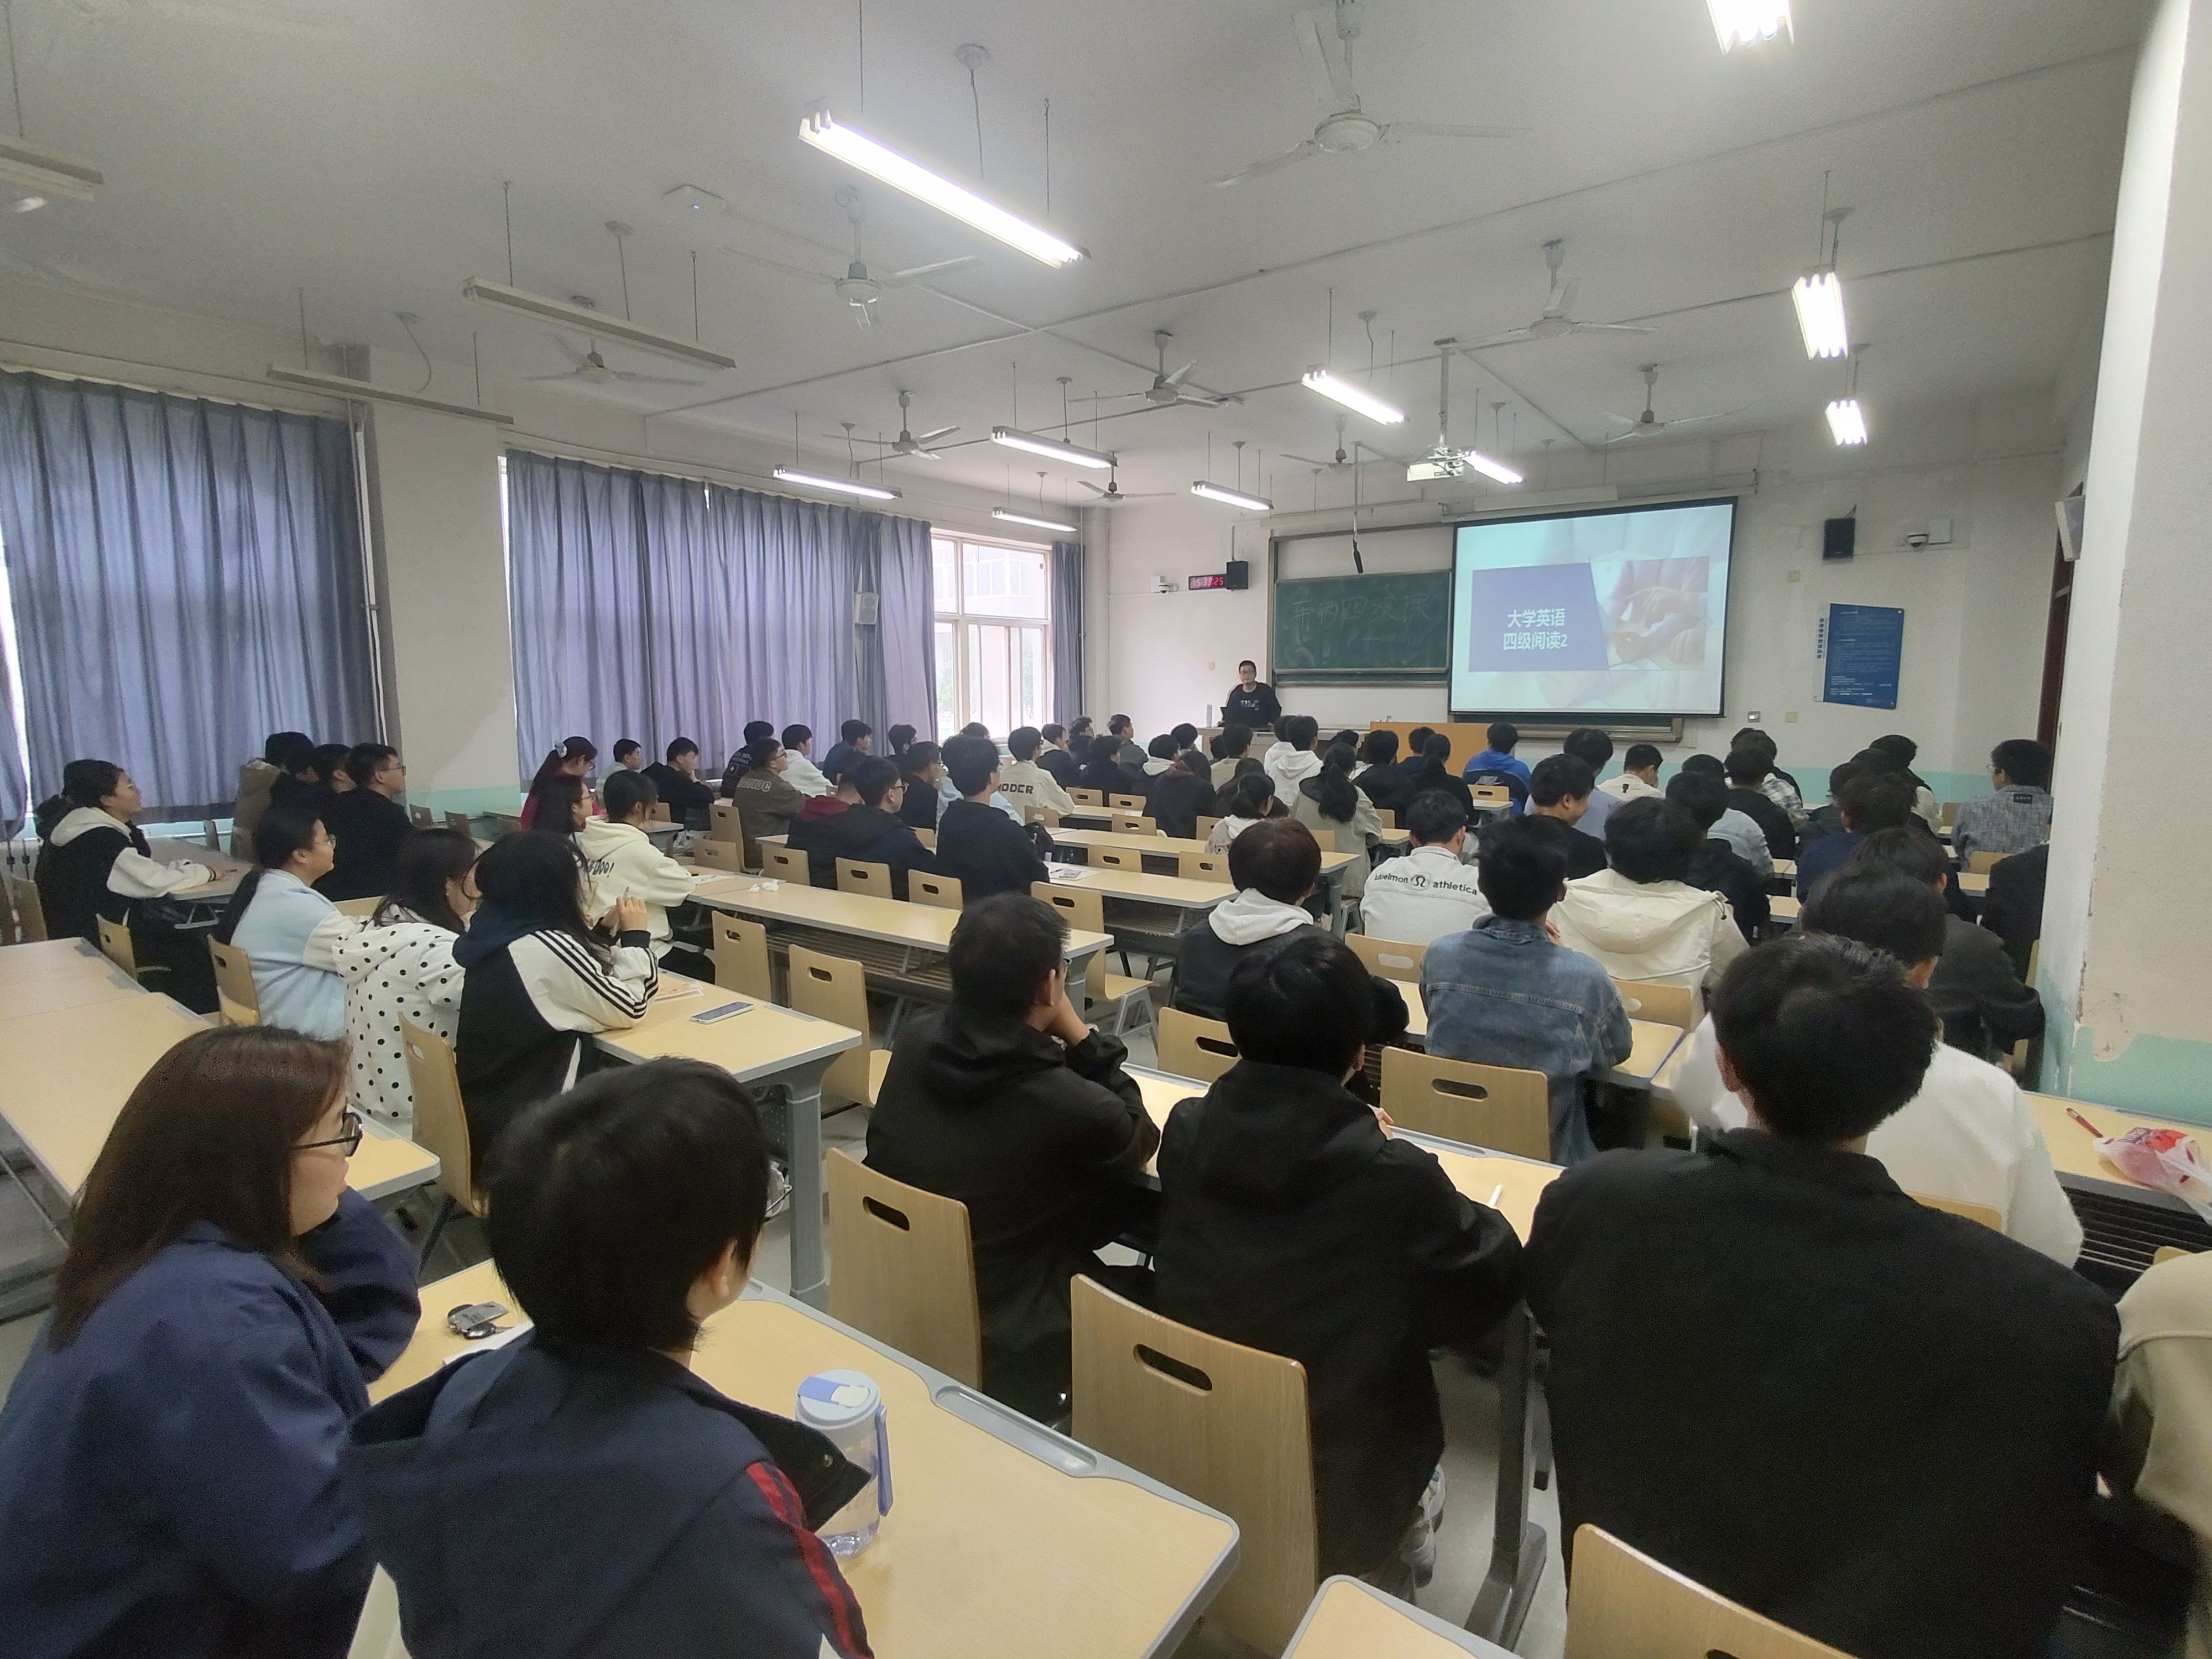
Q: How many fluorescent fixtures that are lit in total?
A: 10